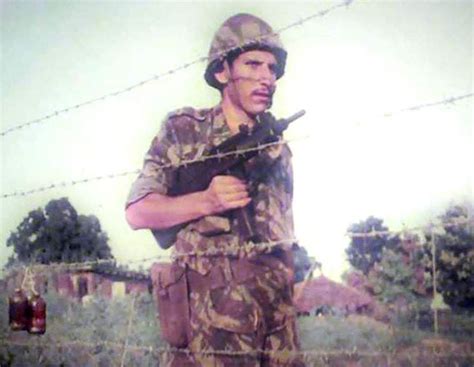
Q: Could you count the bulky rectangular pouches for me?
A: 1